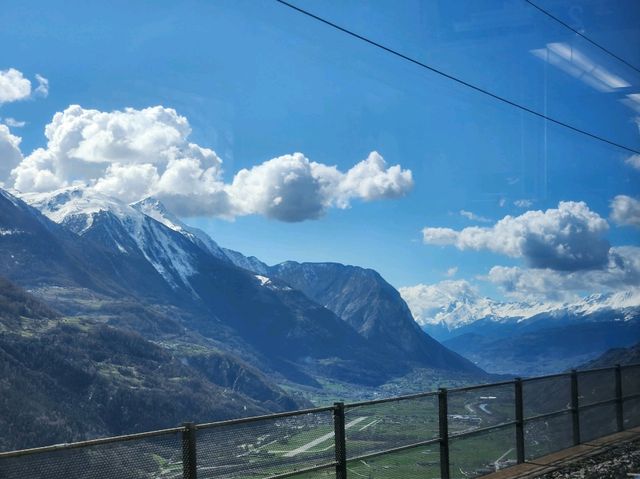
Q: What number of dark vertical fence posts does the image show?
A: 6